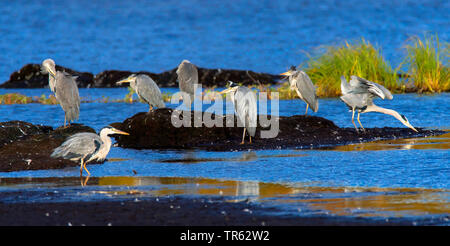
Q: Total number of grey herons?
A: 7